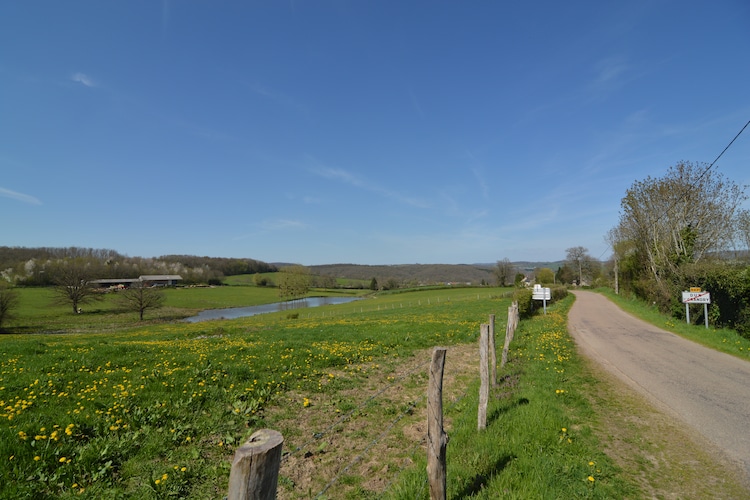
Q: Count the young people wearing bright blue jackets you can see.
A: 0